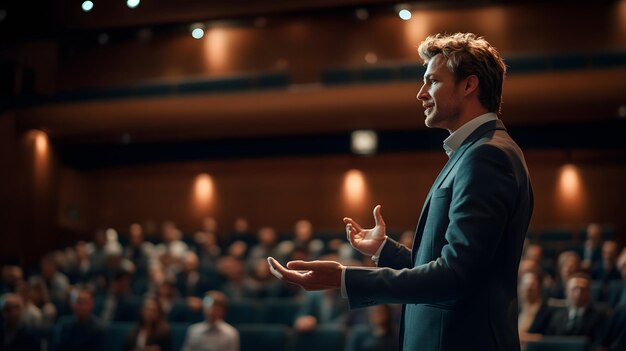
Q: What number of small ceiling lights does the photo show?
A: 4